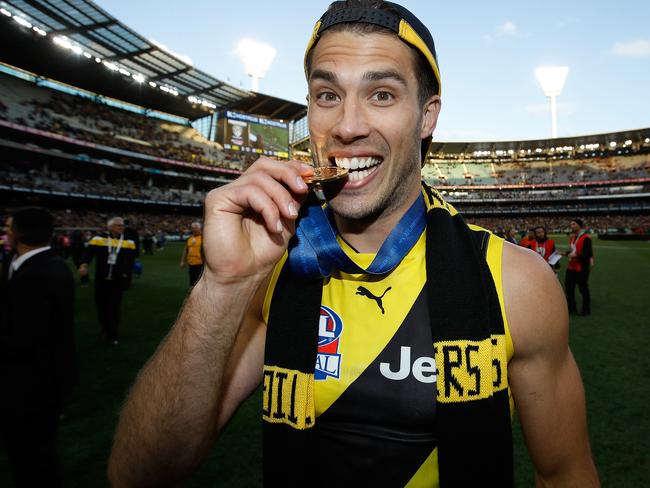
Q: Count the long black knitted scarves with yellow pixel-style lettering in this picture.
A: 1